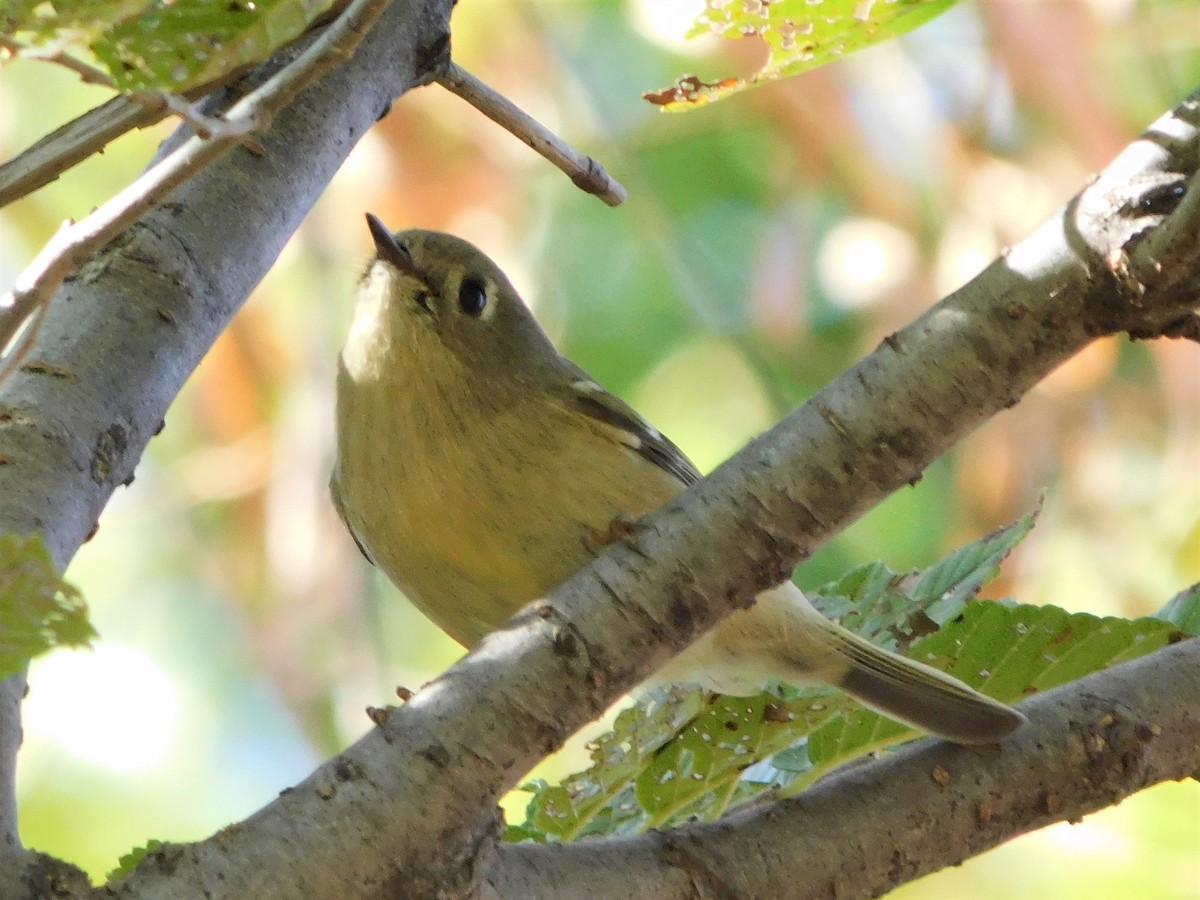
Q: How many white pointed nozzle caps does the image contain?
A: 0